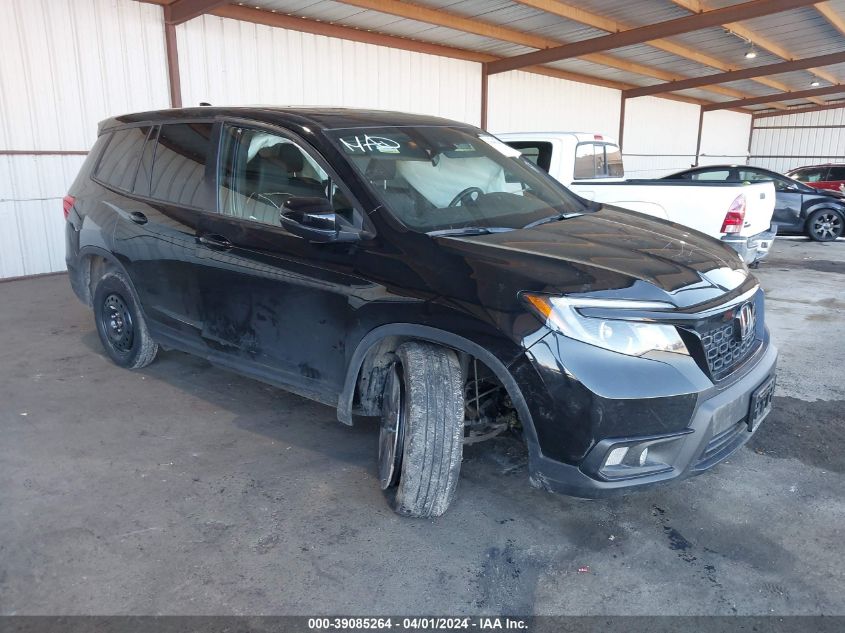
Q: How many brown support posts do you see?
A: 5